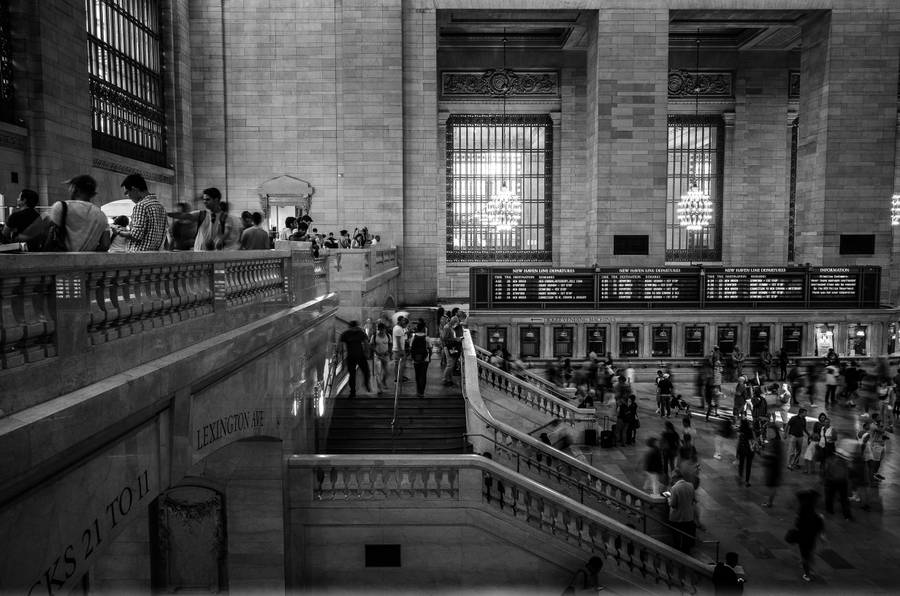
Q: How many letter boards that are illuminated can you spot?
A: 4